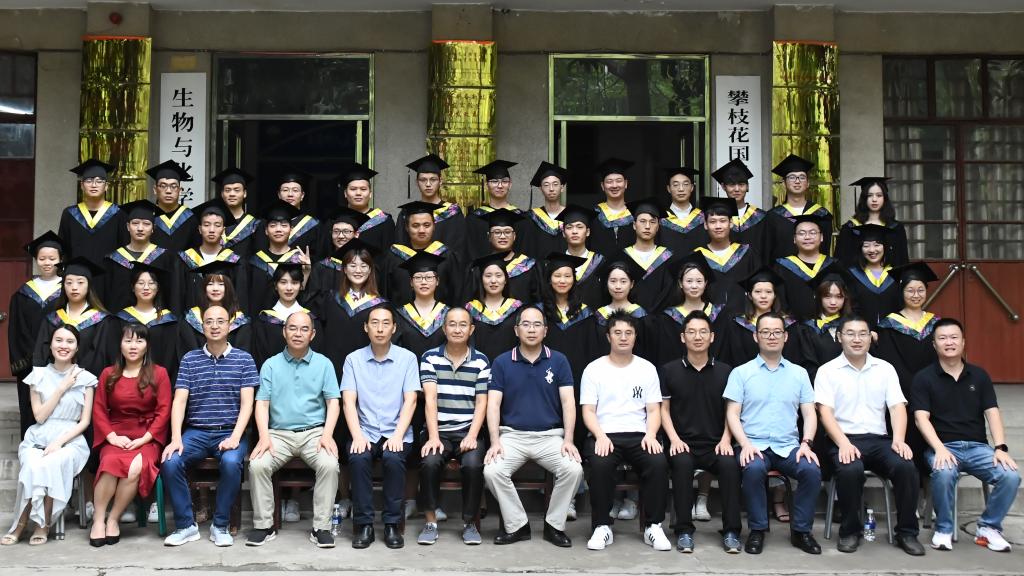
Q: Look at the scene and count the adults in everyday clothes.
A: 12